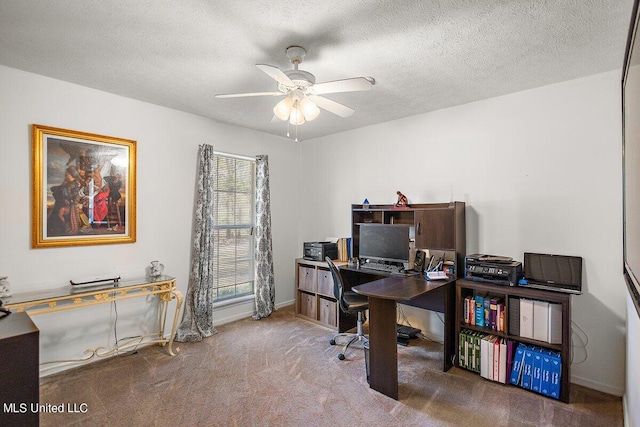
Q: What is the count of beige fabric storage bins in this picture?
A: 4